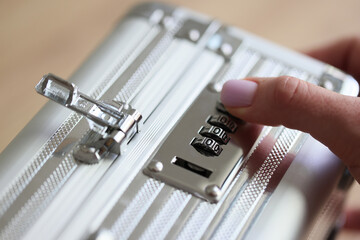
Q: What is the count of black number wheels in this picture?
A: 3